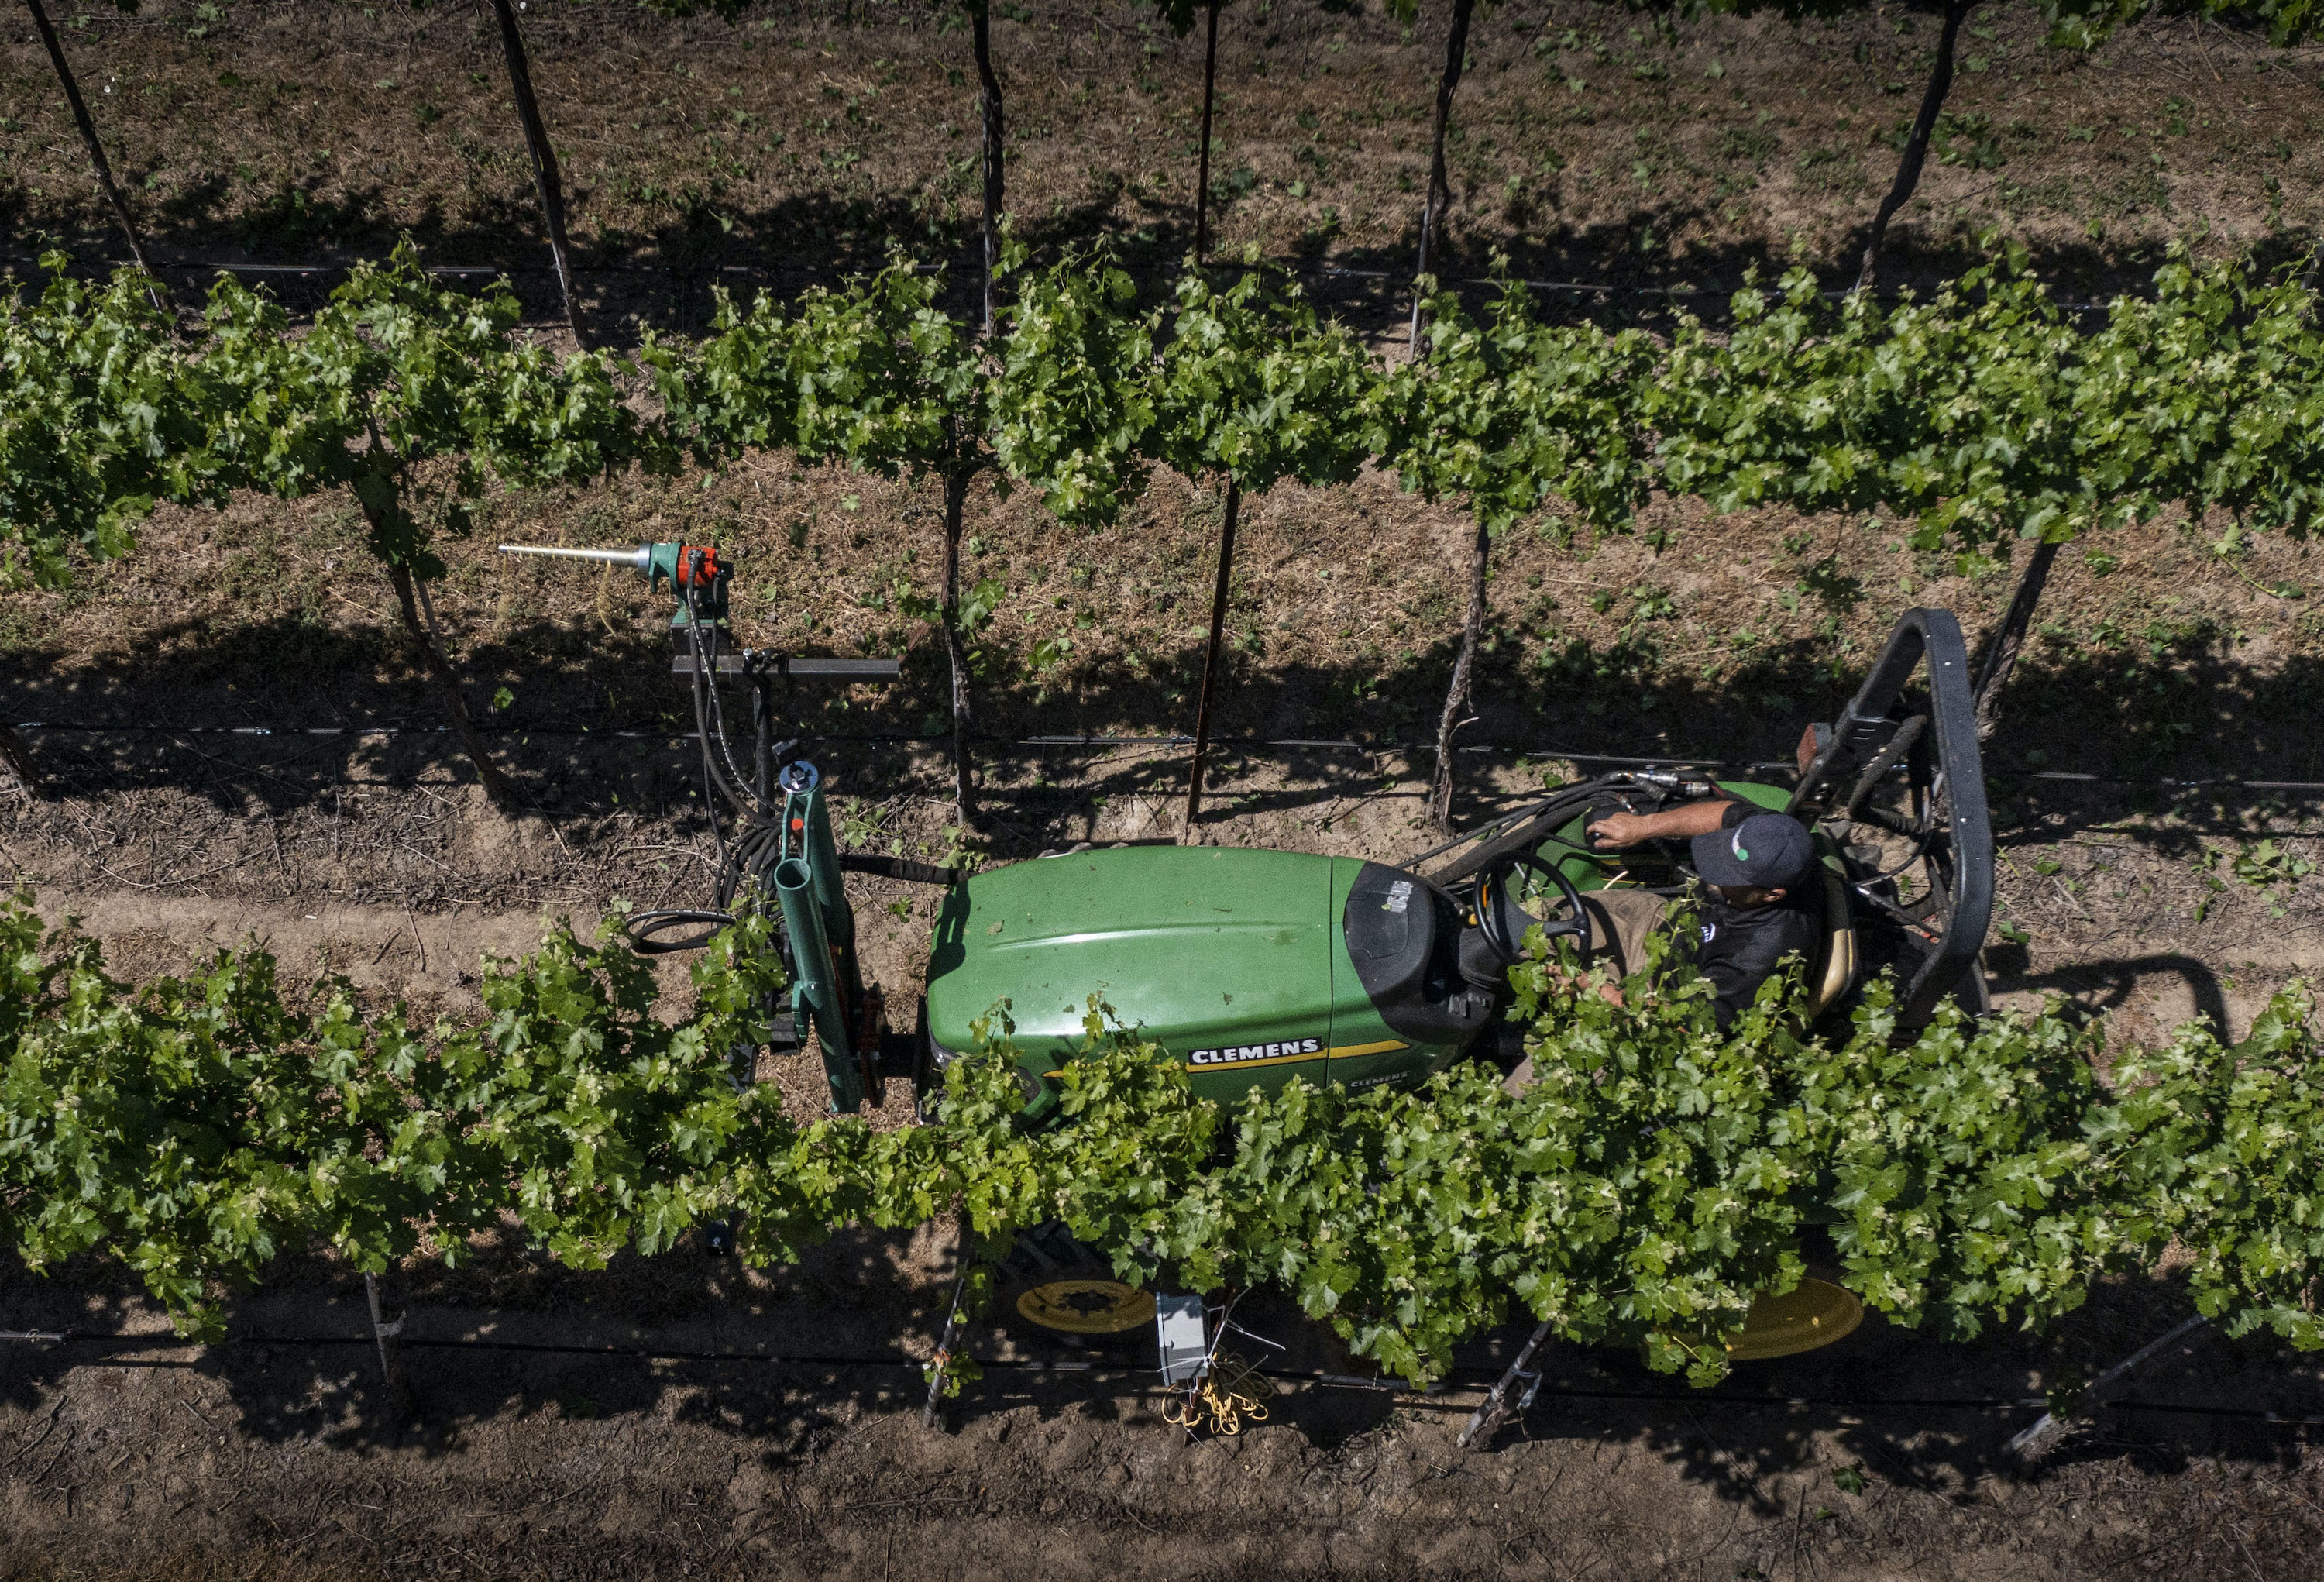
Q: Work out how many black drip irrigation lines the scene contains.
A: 3